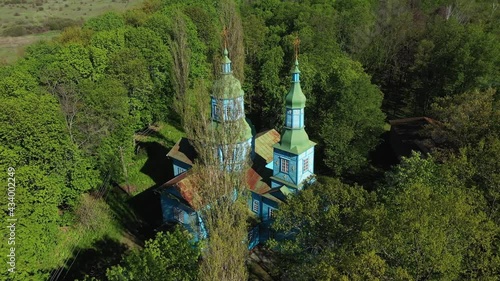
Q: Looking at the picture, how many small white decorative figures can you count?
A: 3